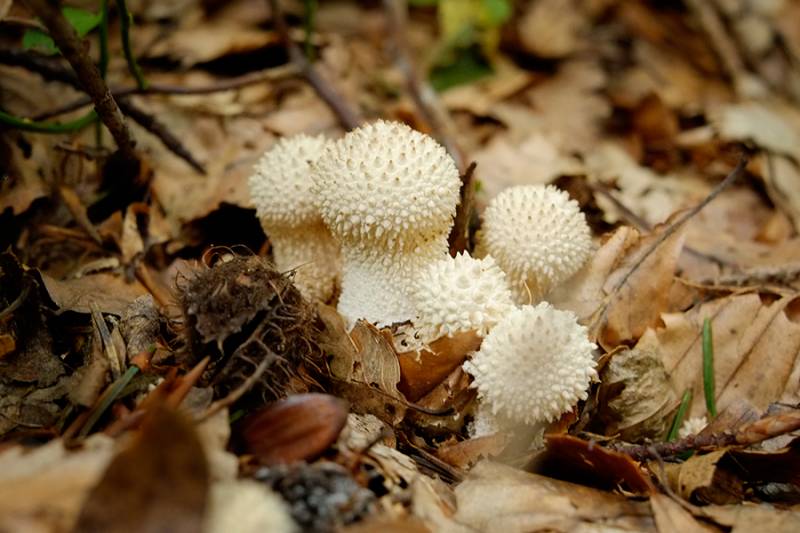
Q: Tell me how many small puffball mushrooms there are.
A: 5